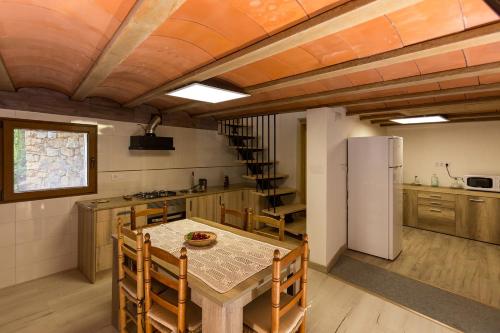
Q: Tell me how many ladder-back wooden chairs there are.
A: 6